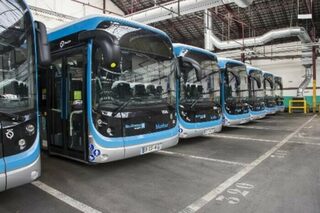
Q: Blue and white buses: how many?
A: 7